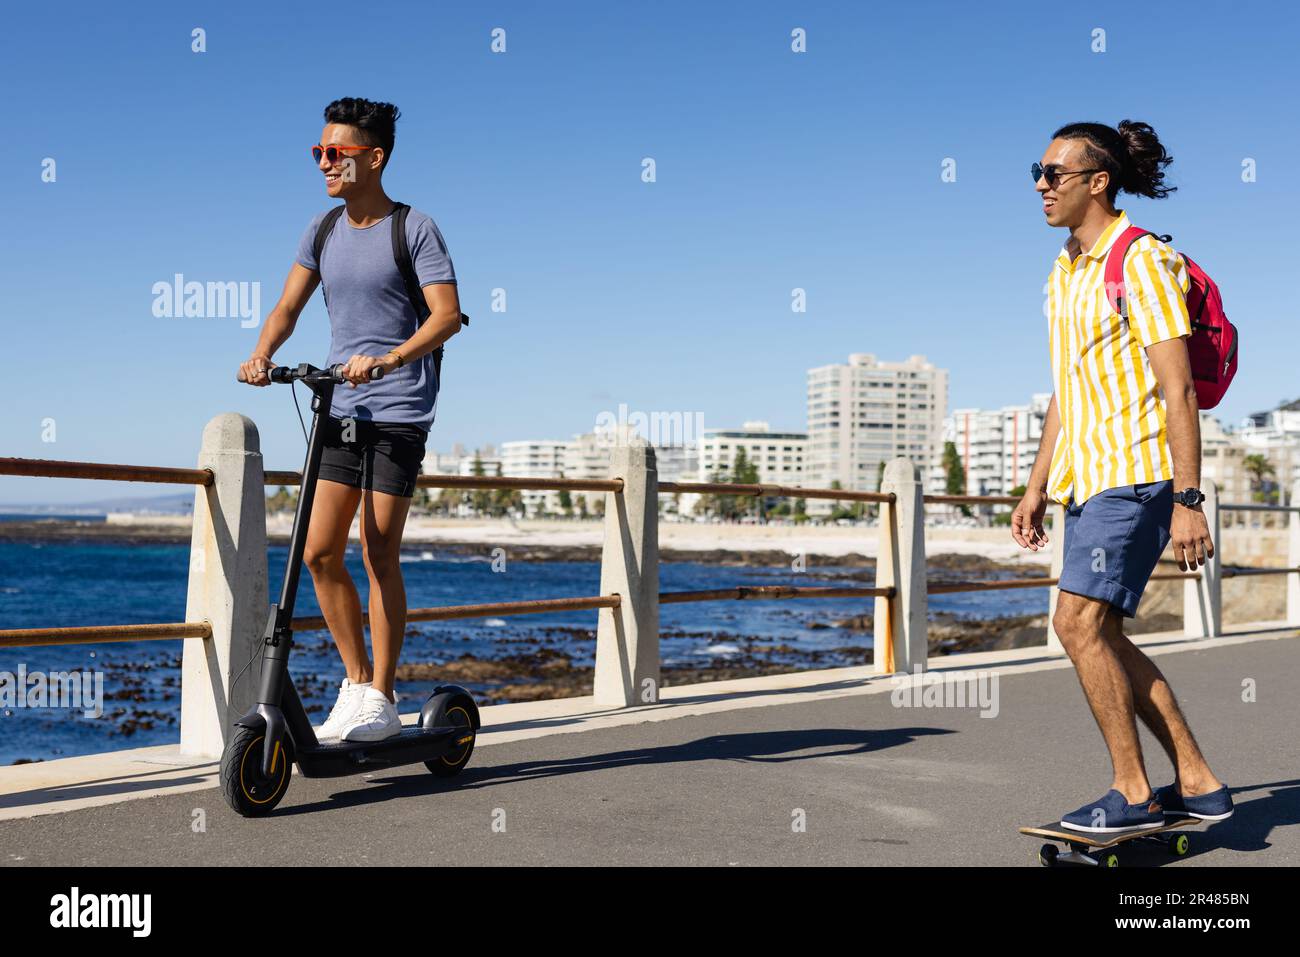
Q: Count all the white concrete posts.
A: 6